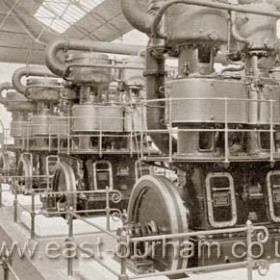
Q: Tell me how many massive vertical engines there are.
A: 4